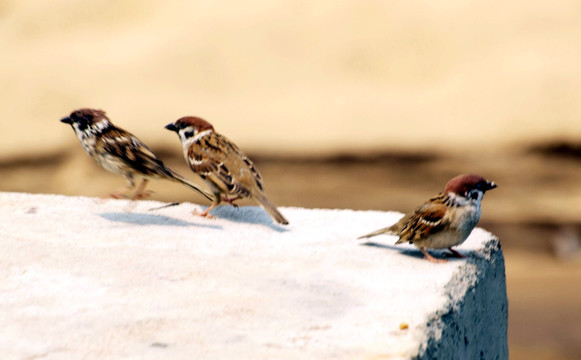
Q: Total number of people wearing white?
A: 0